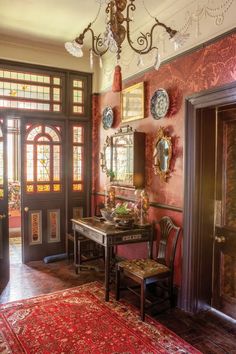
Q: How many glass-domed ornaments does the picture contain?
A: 2